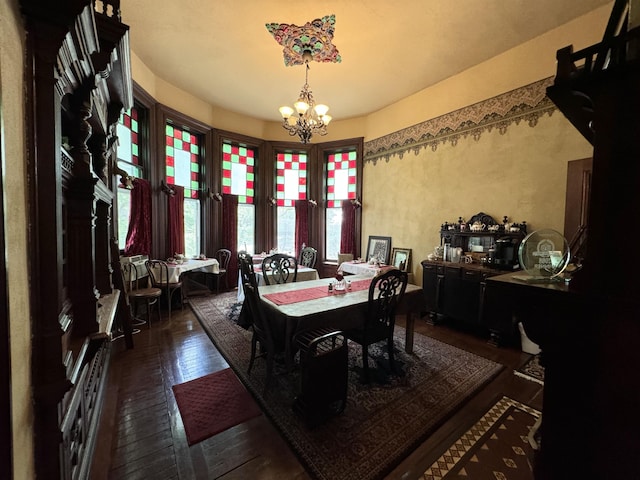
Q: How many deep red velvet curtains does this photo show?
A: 5